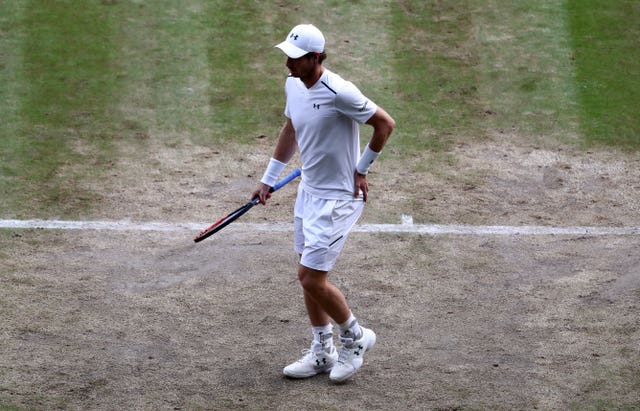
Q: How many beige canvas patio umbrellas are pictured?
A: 0